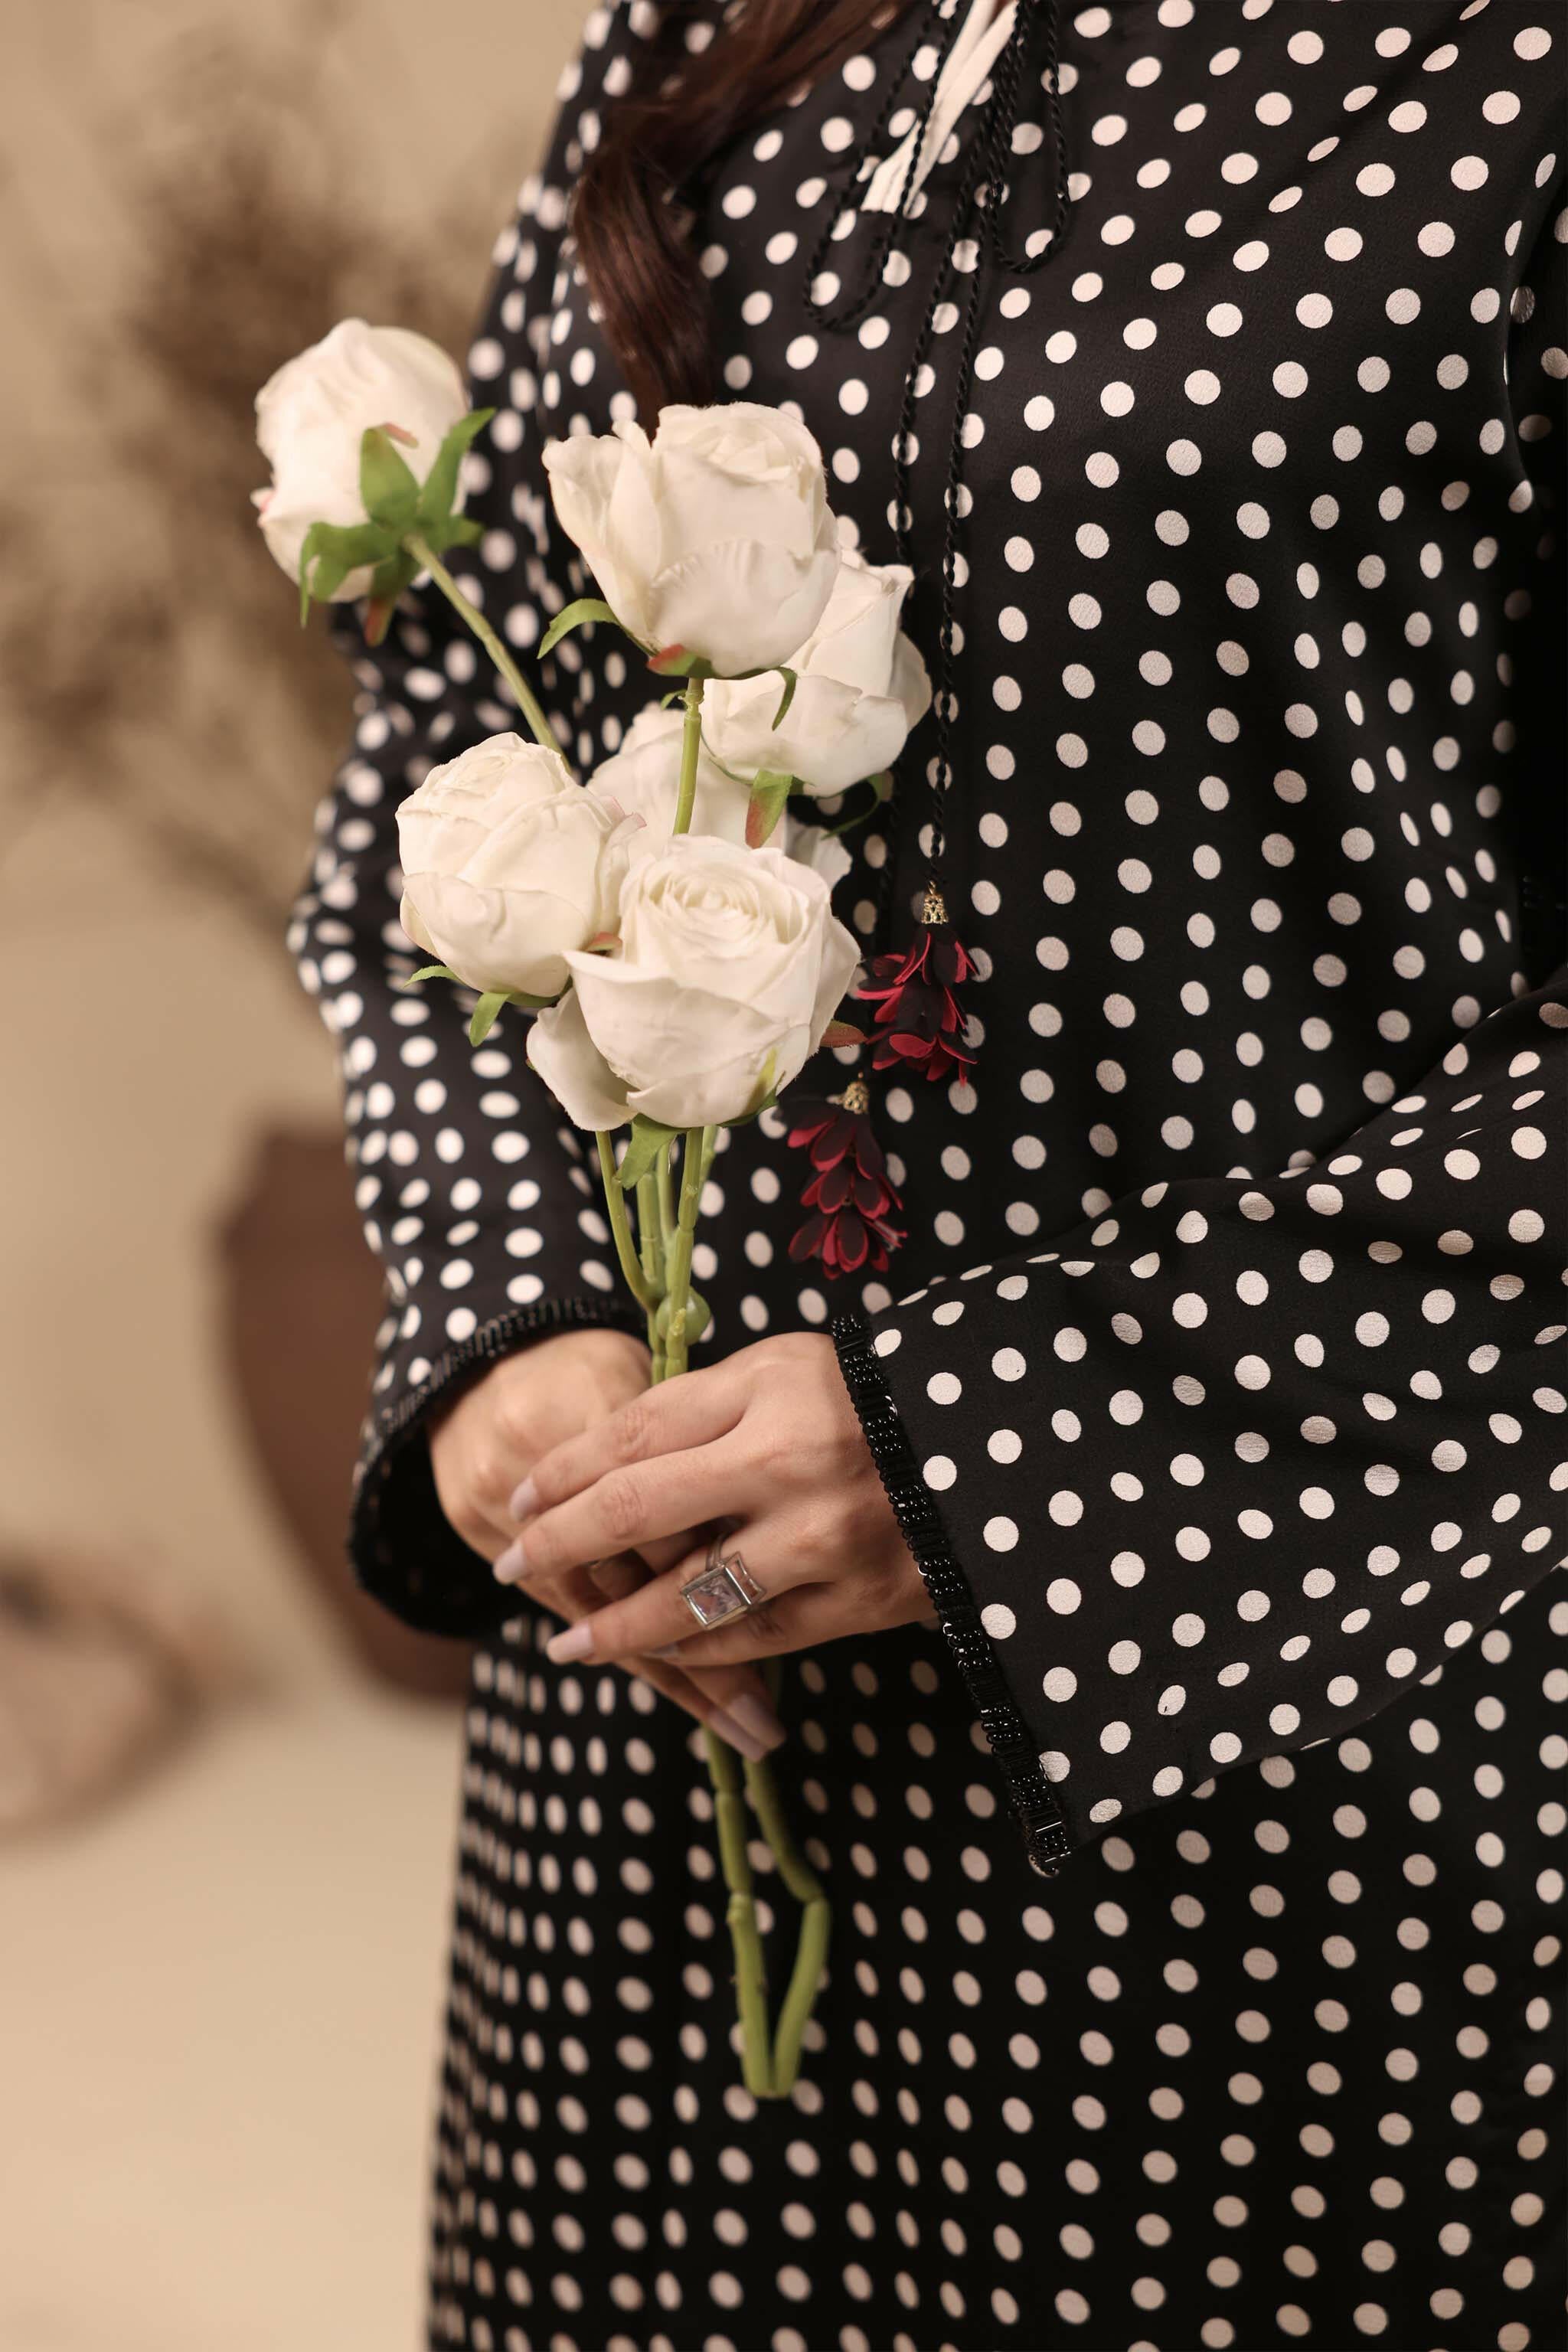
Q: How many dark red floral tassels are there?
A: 2